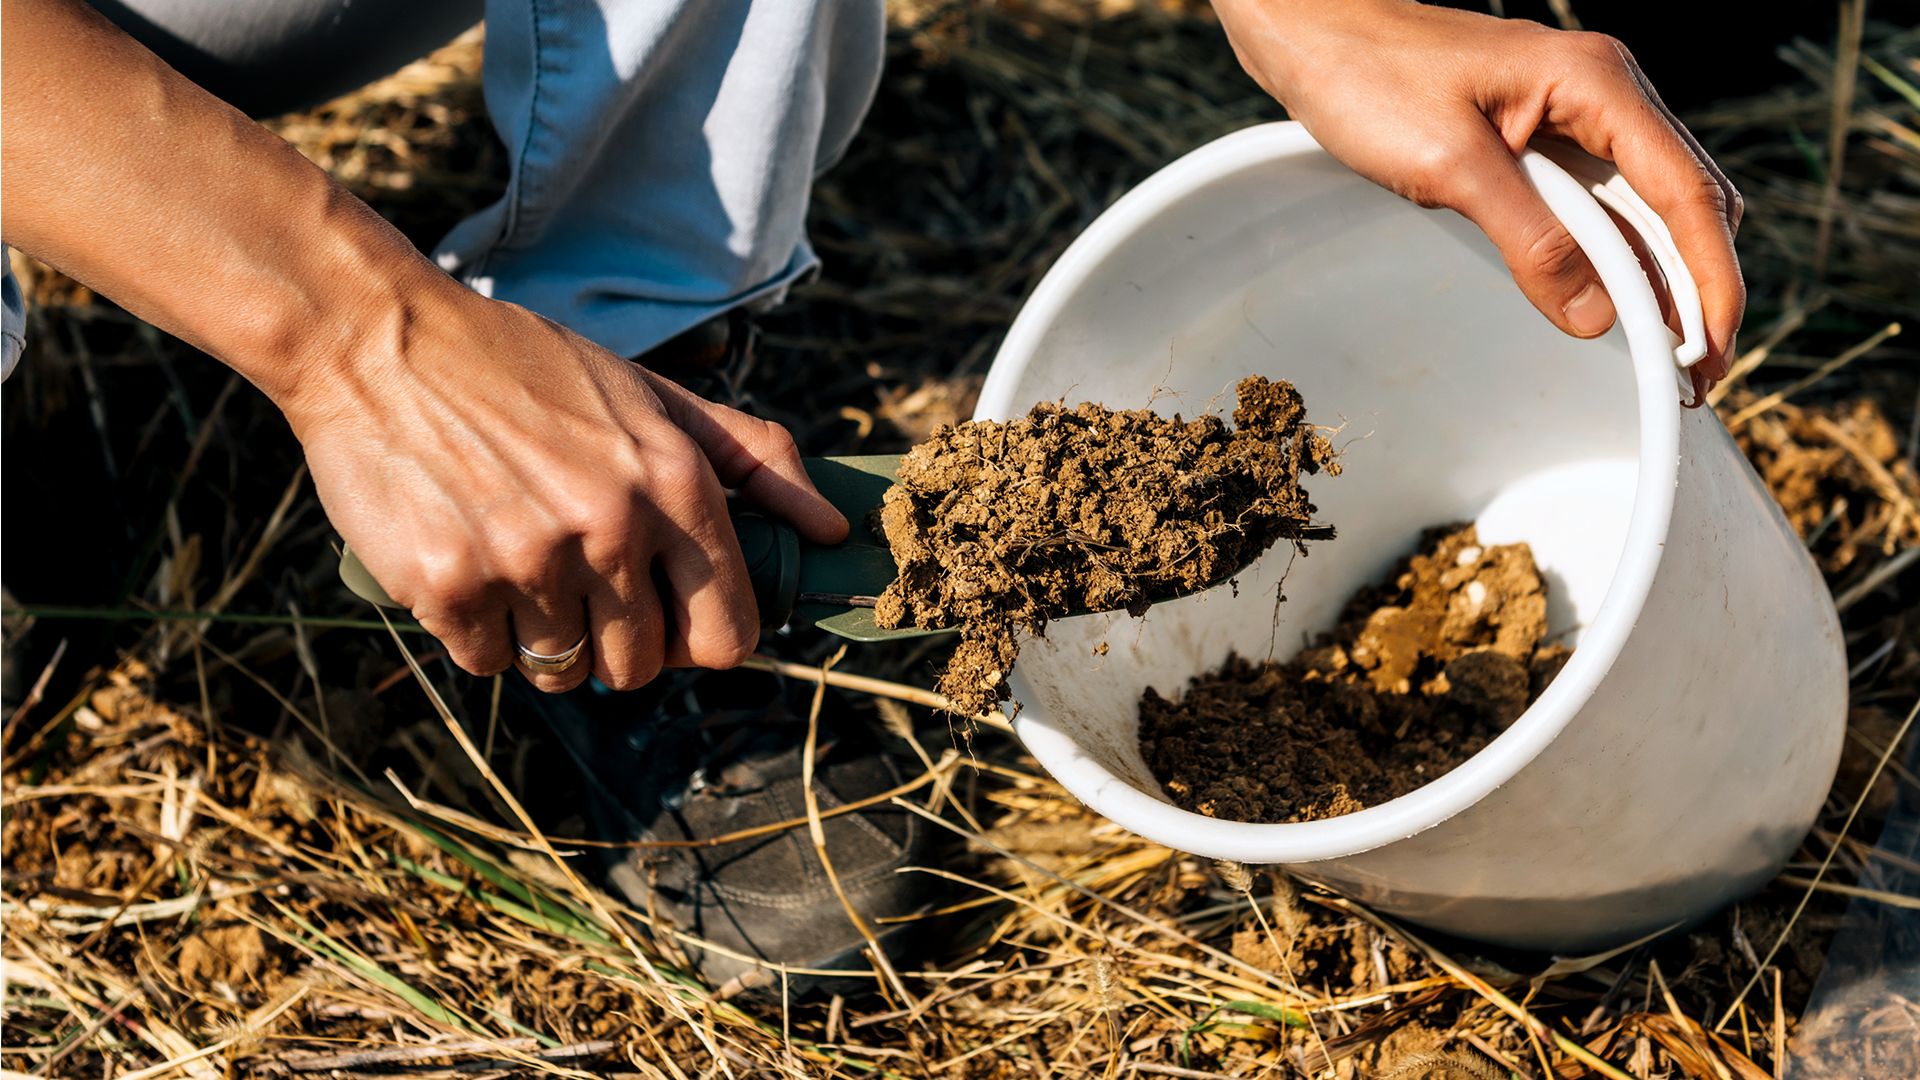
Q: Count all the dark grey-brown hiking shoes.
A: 1